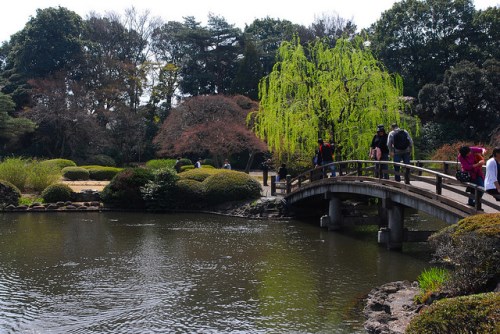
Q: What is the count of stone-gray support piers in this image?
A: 2